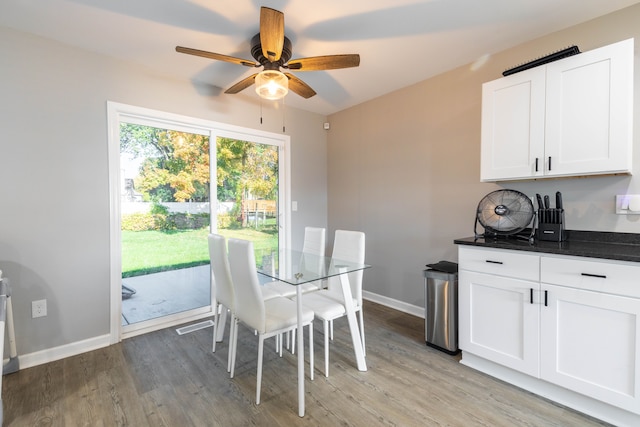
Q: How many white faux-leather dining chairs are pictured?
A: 4